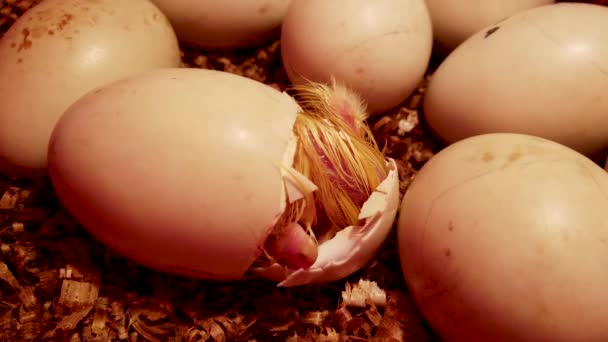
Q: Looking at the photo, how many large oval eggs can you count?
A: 7